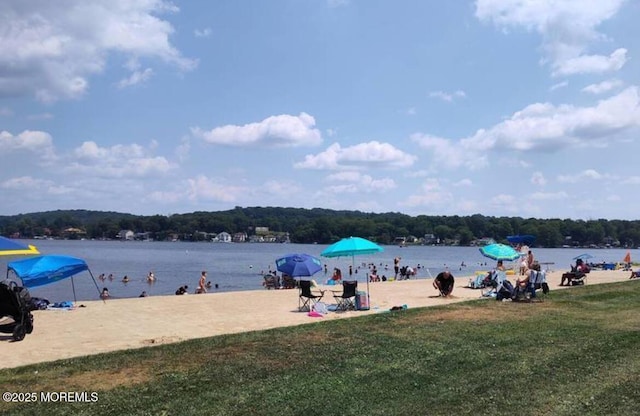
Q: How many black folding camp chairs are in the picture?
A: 2